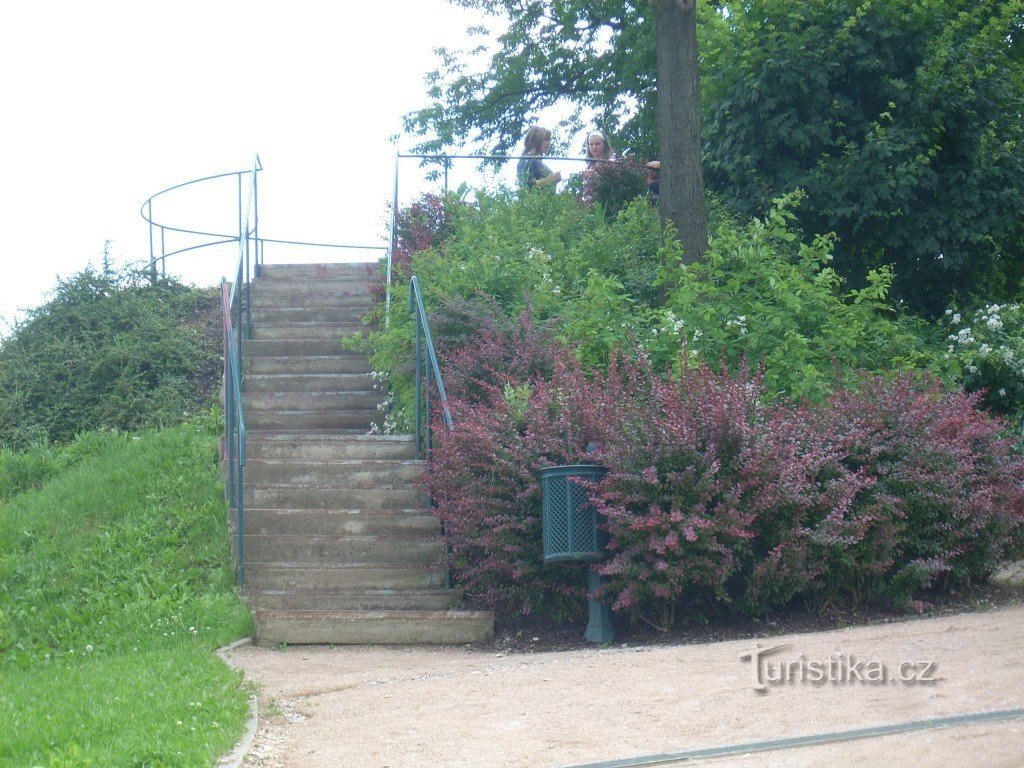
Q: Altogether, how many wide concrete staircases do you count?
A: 1